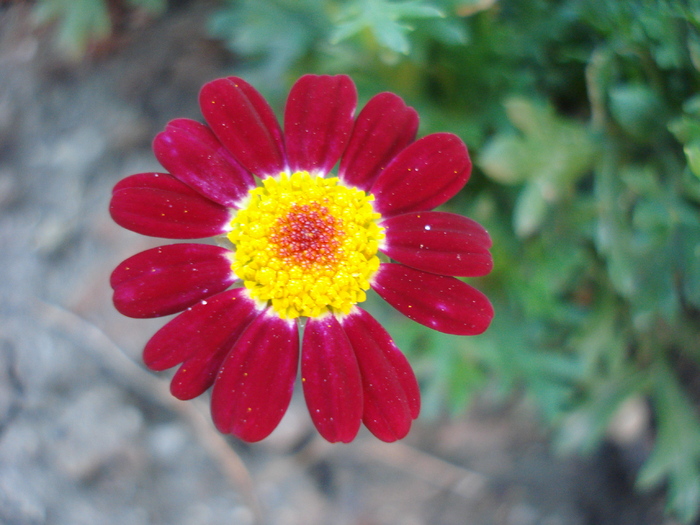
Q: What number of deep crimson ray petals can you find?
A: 13